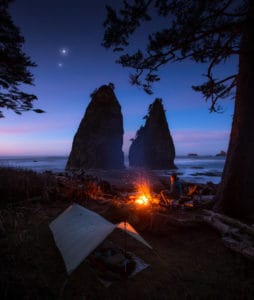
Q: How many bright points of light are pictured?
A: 2